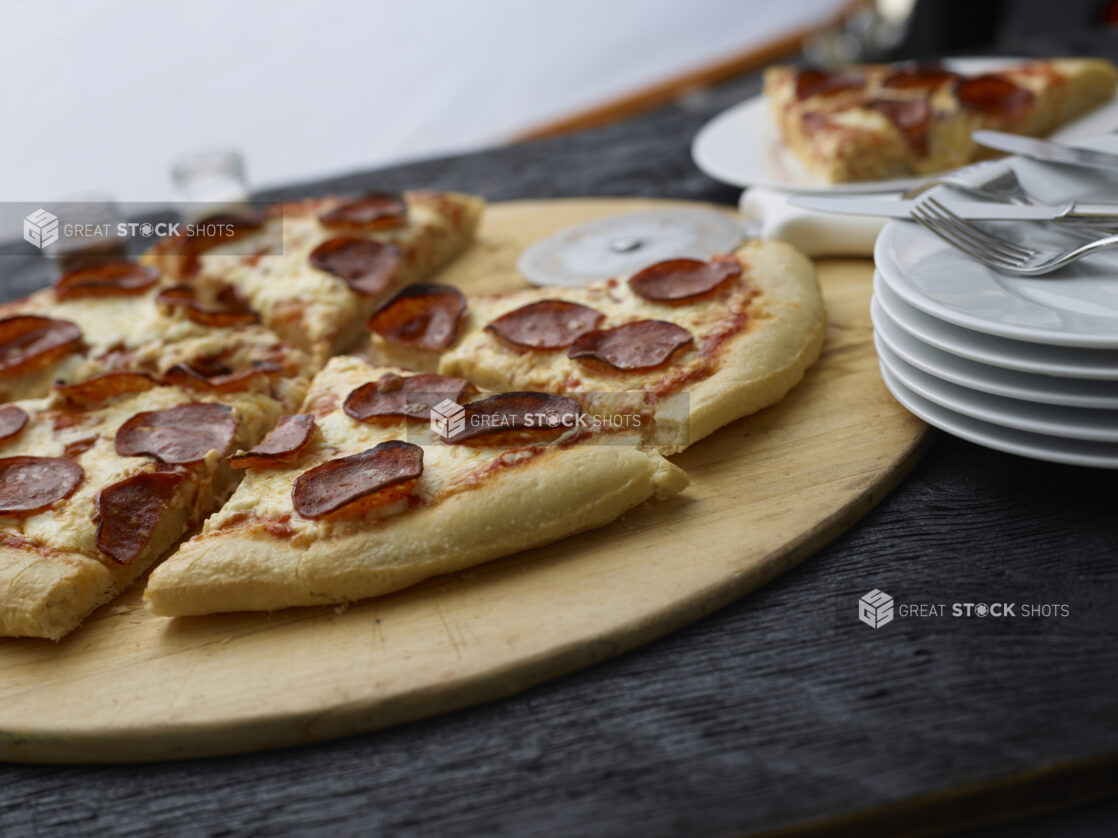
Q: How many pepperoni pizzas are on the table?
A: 1